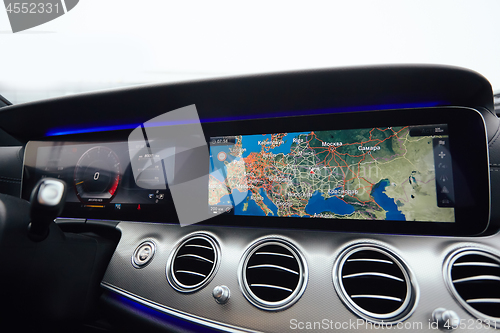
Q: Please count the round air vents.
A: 4